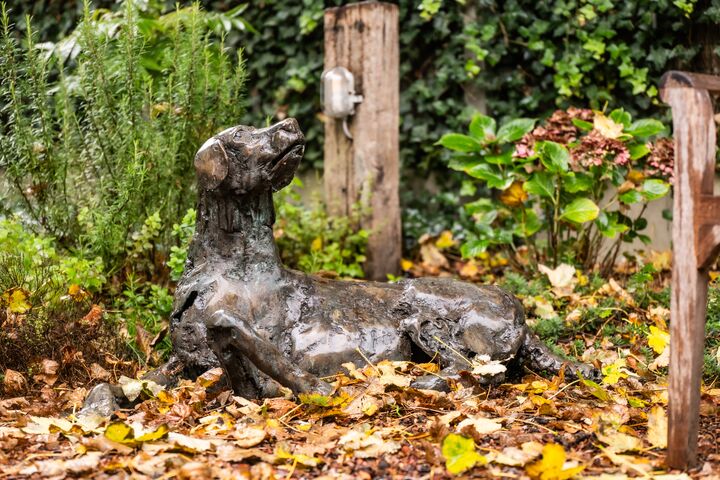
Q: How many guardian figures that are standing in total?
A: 0